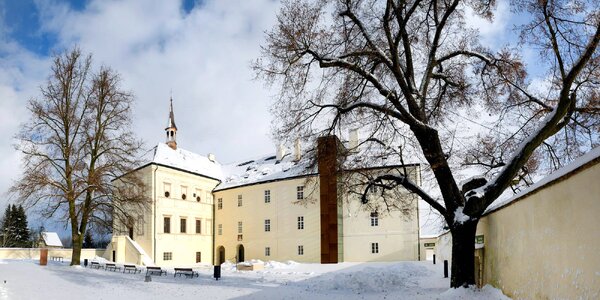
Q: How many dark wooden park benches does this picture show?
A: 5